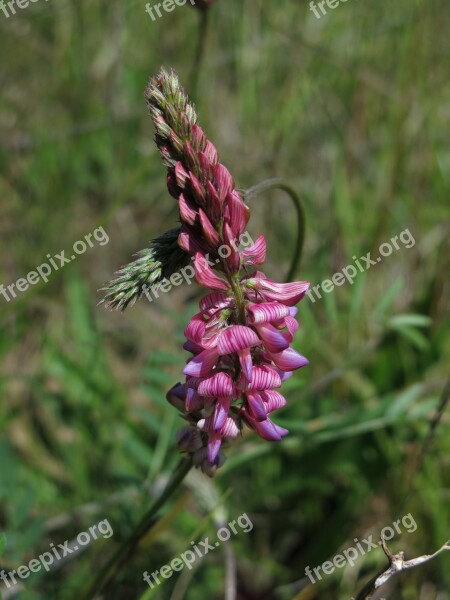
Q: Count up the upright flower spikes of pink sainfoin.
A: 1